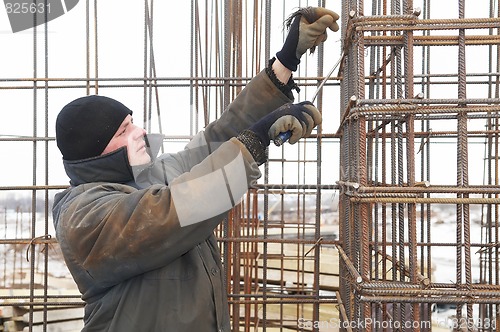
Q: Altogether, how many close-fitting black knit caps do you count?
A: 1